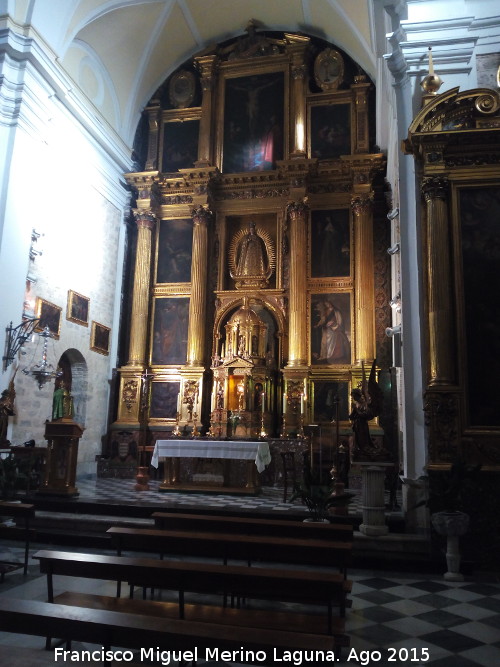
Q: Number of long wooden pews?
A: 4